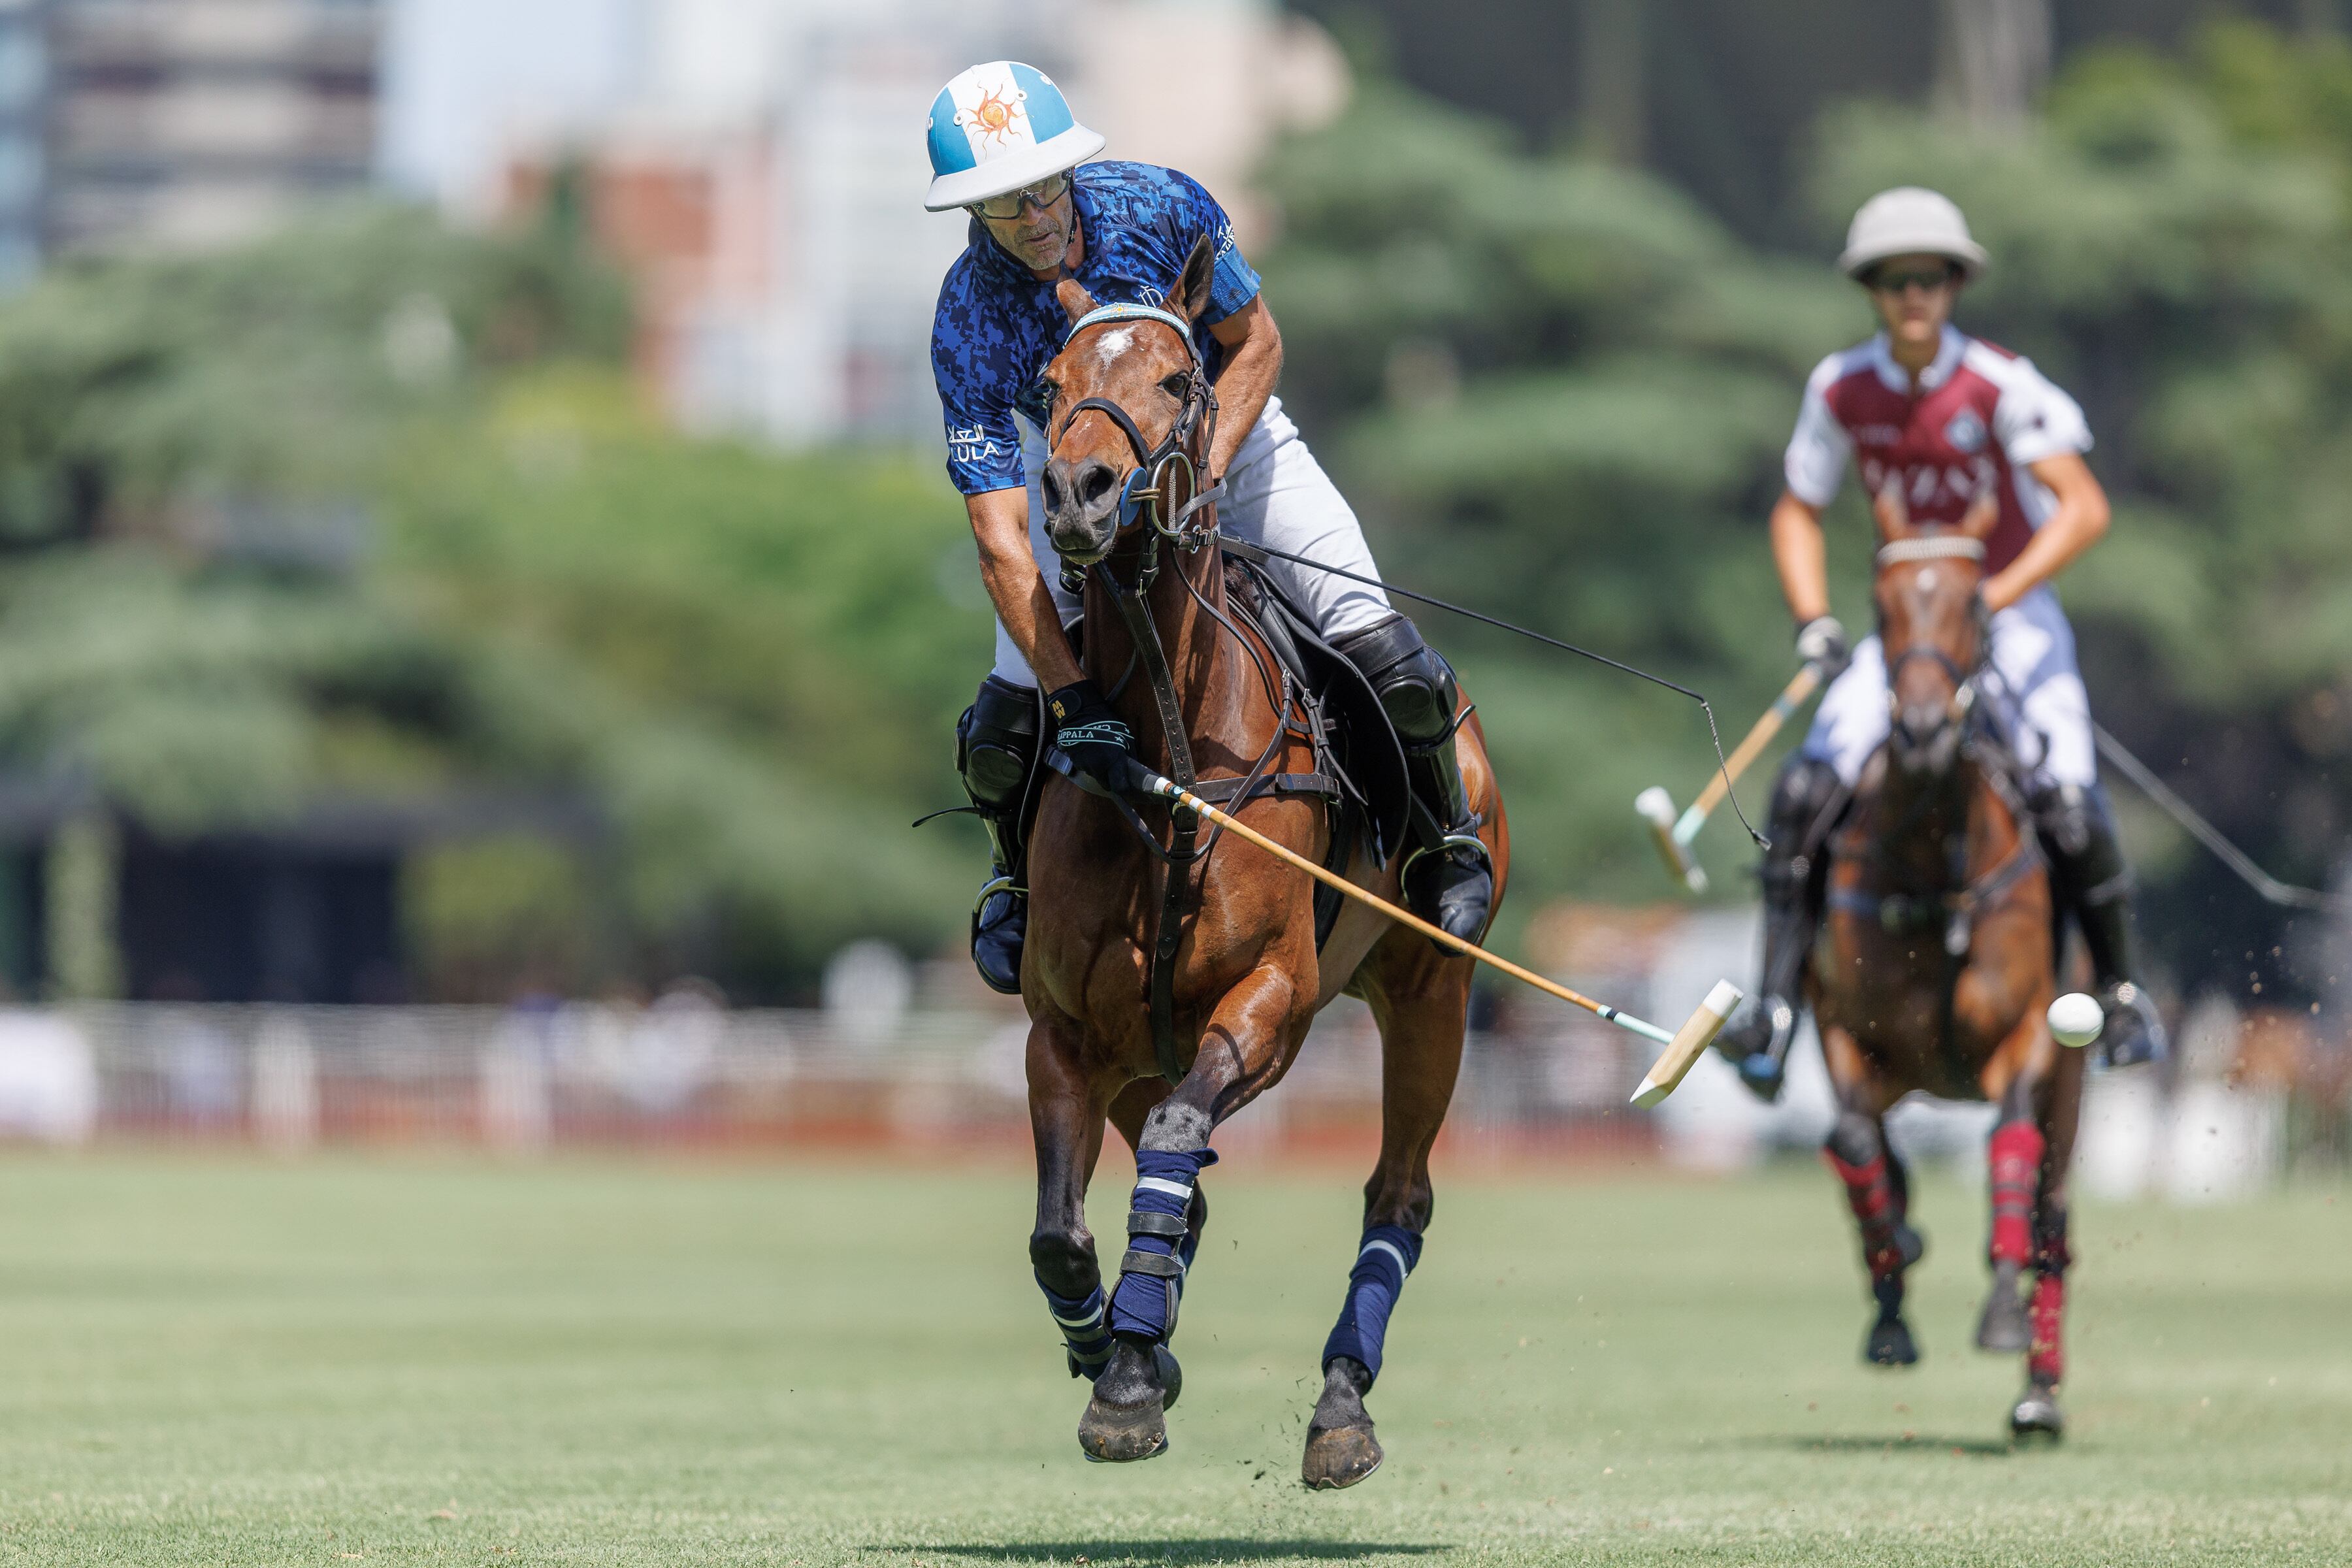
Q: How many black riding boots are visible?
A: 4